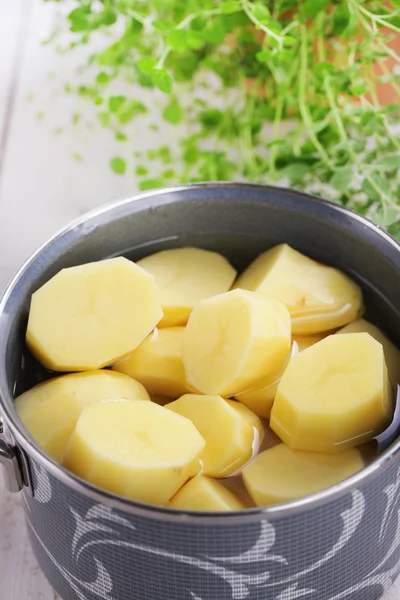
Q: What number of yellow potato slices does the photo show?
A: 13